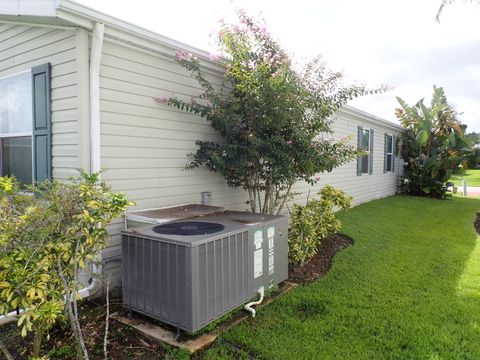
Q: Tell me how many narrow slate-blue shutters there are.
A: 5